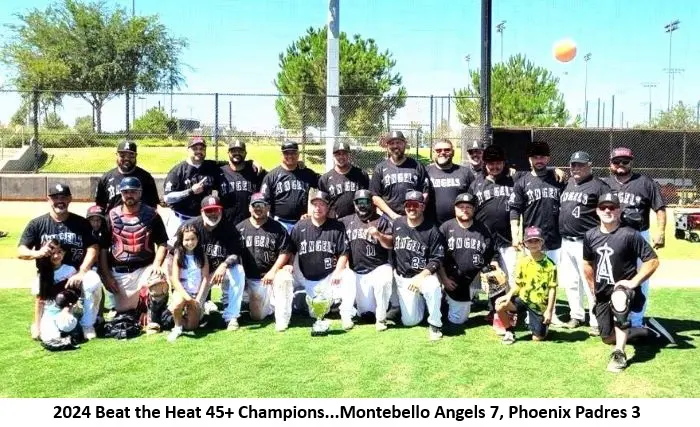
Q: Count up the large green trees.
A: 3